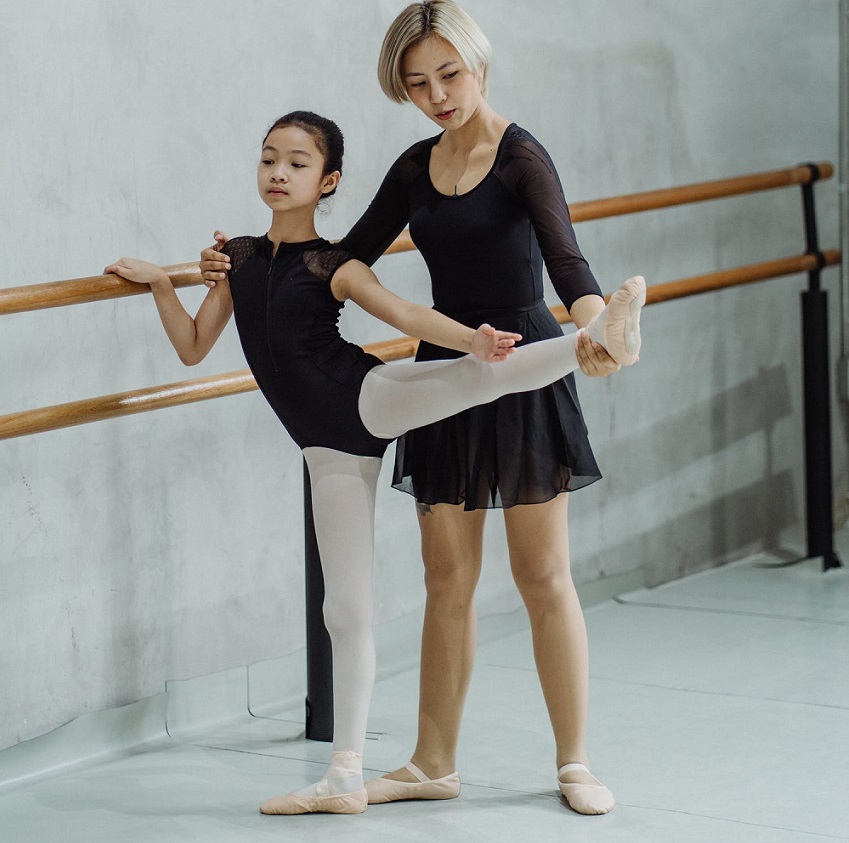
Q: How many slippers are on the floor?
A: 3